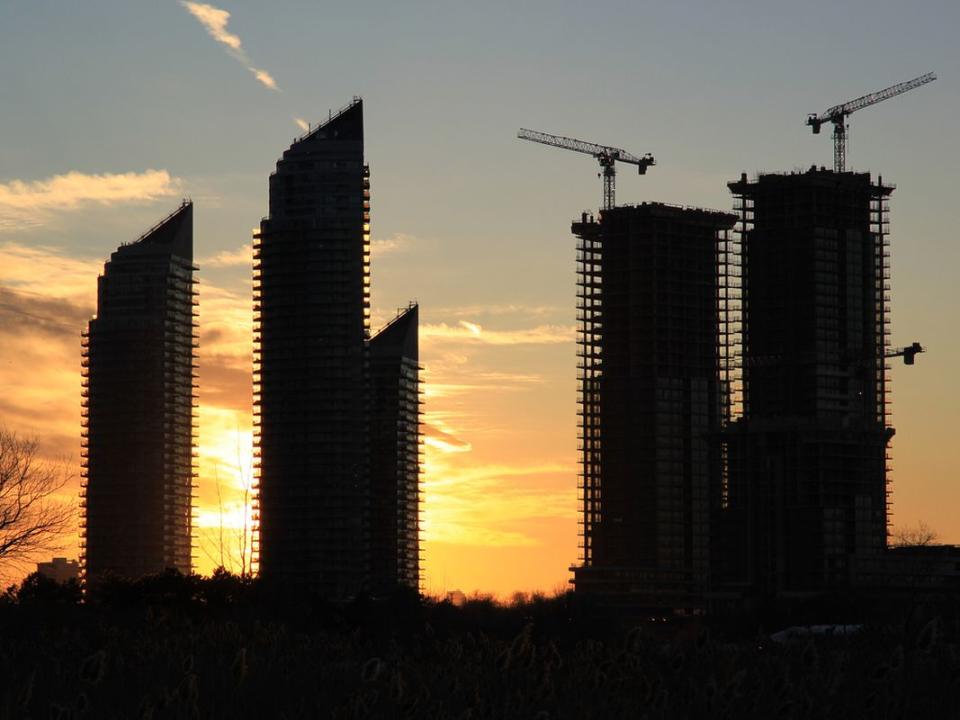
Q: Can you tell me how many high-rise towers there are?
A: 5